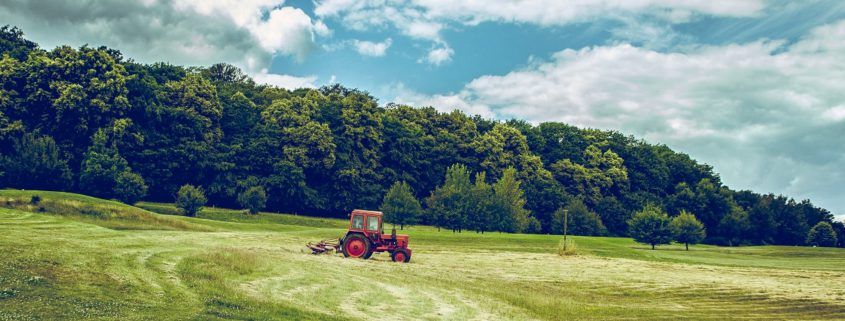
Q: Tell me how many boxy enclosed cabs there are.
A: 1